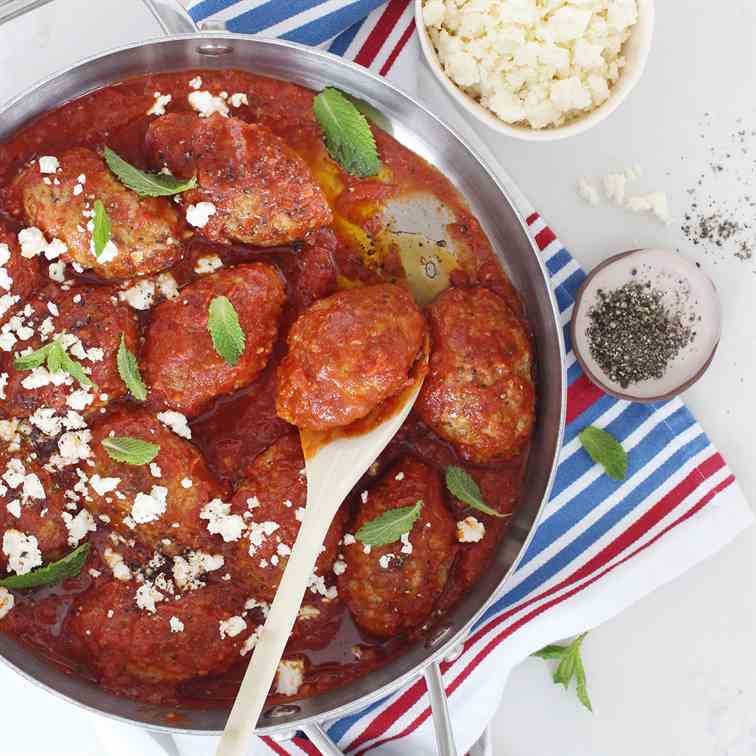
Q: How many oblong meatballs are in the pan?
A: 12